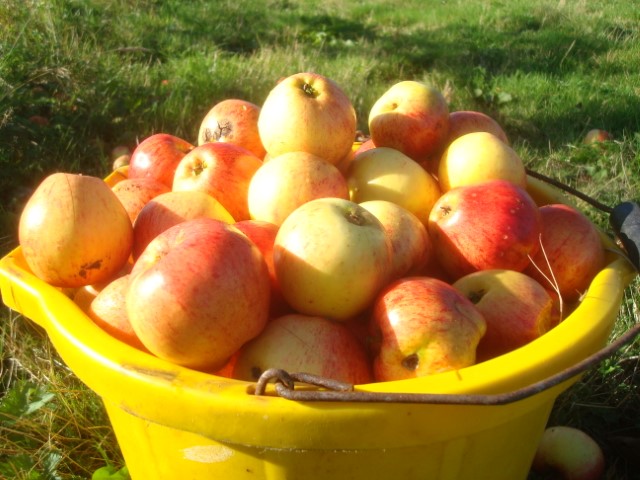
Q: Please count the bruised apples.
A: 2